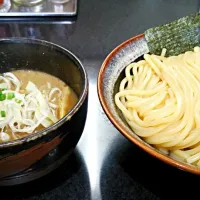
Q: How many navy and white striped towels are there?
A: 0